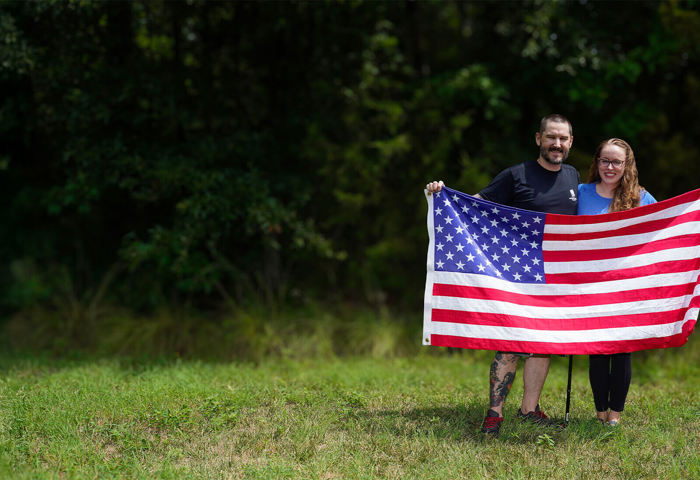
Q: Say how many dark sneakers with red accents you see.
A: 2